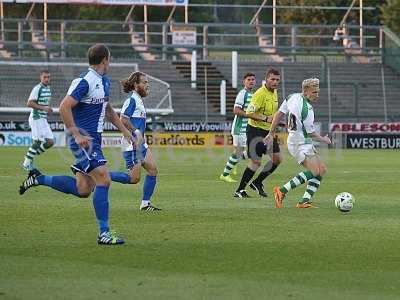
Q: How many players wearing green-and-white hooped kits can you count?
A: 3